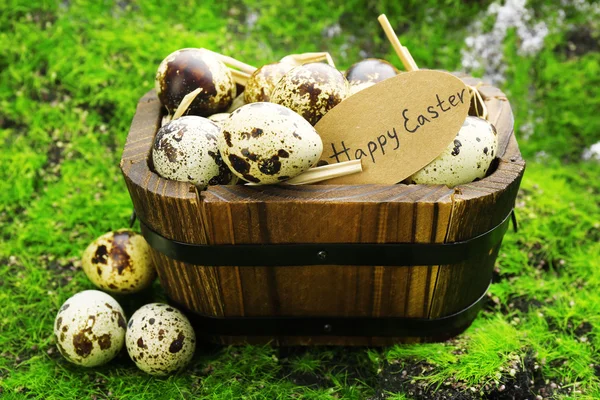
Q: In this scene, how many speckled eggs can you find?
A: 11